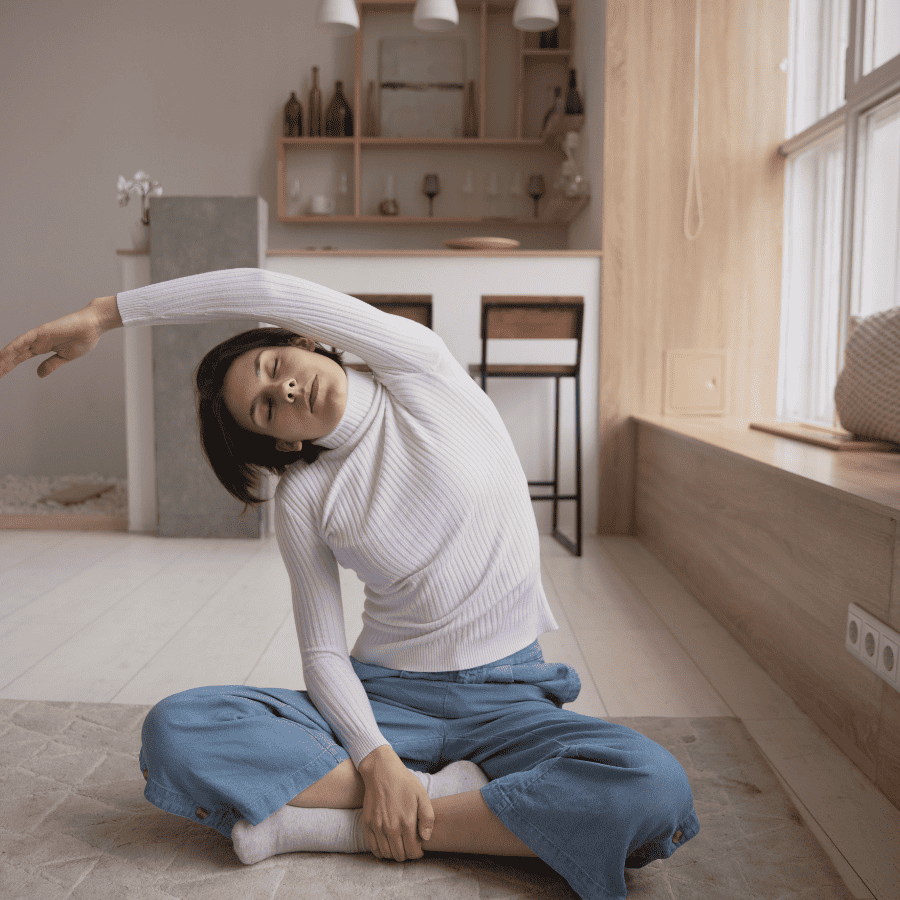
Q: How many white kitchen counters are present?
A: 1